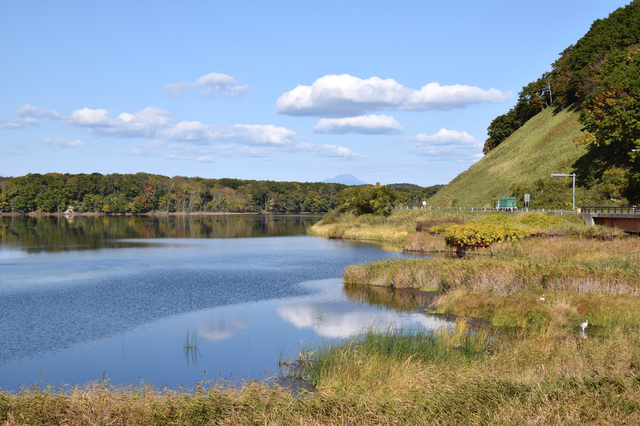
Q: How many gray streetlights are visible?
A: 1